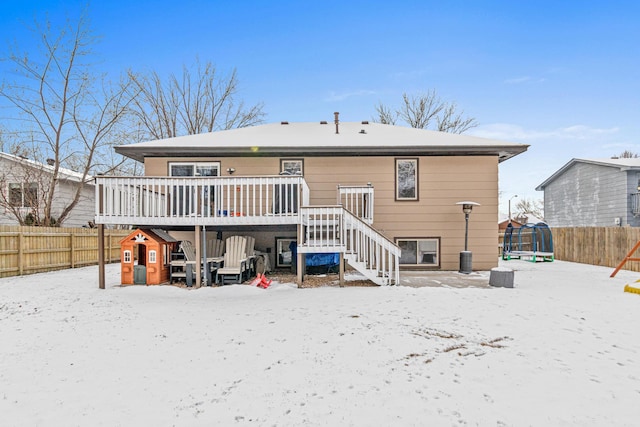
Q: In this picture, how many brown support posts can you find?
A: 4